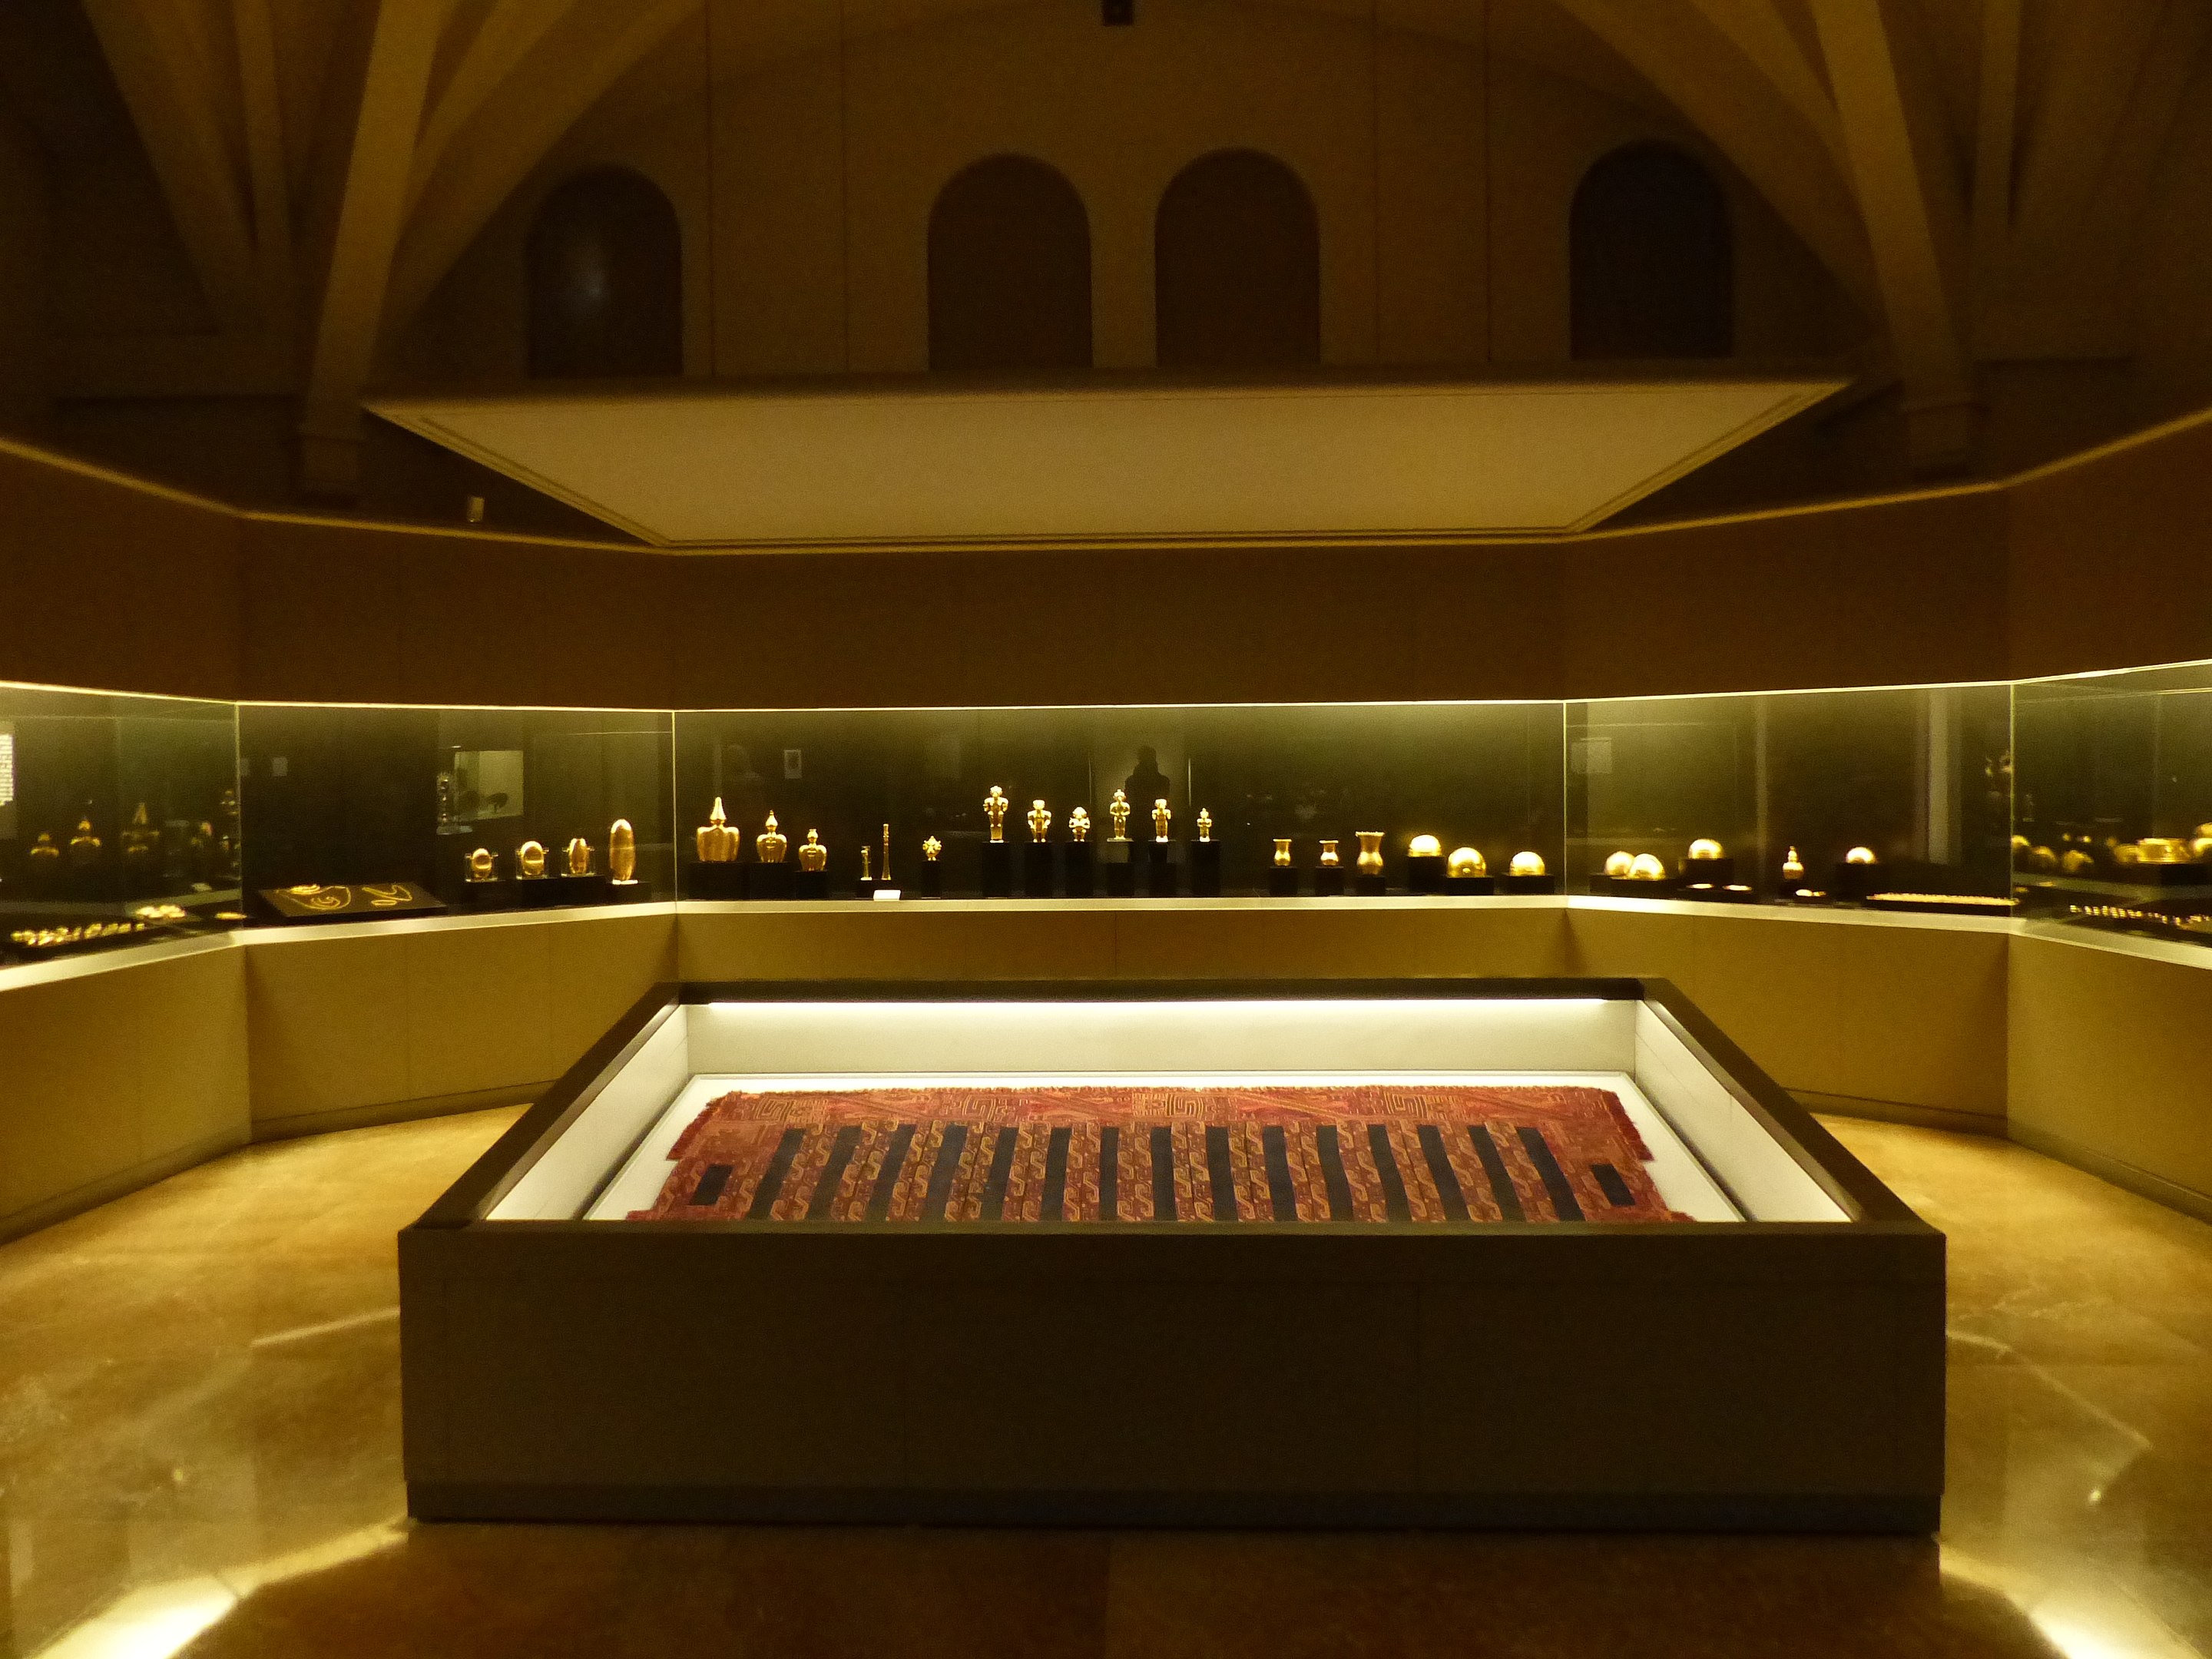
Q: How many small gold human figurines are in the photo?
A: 6